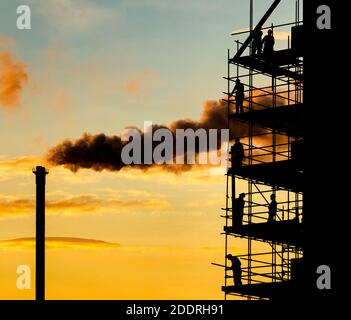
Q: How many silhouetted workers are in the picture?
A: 7